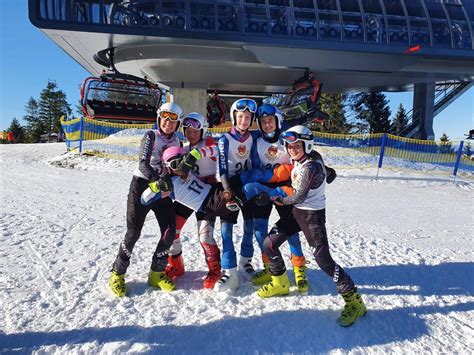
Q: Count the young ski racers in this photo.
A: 6